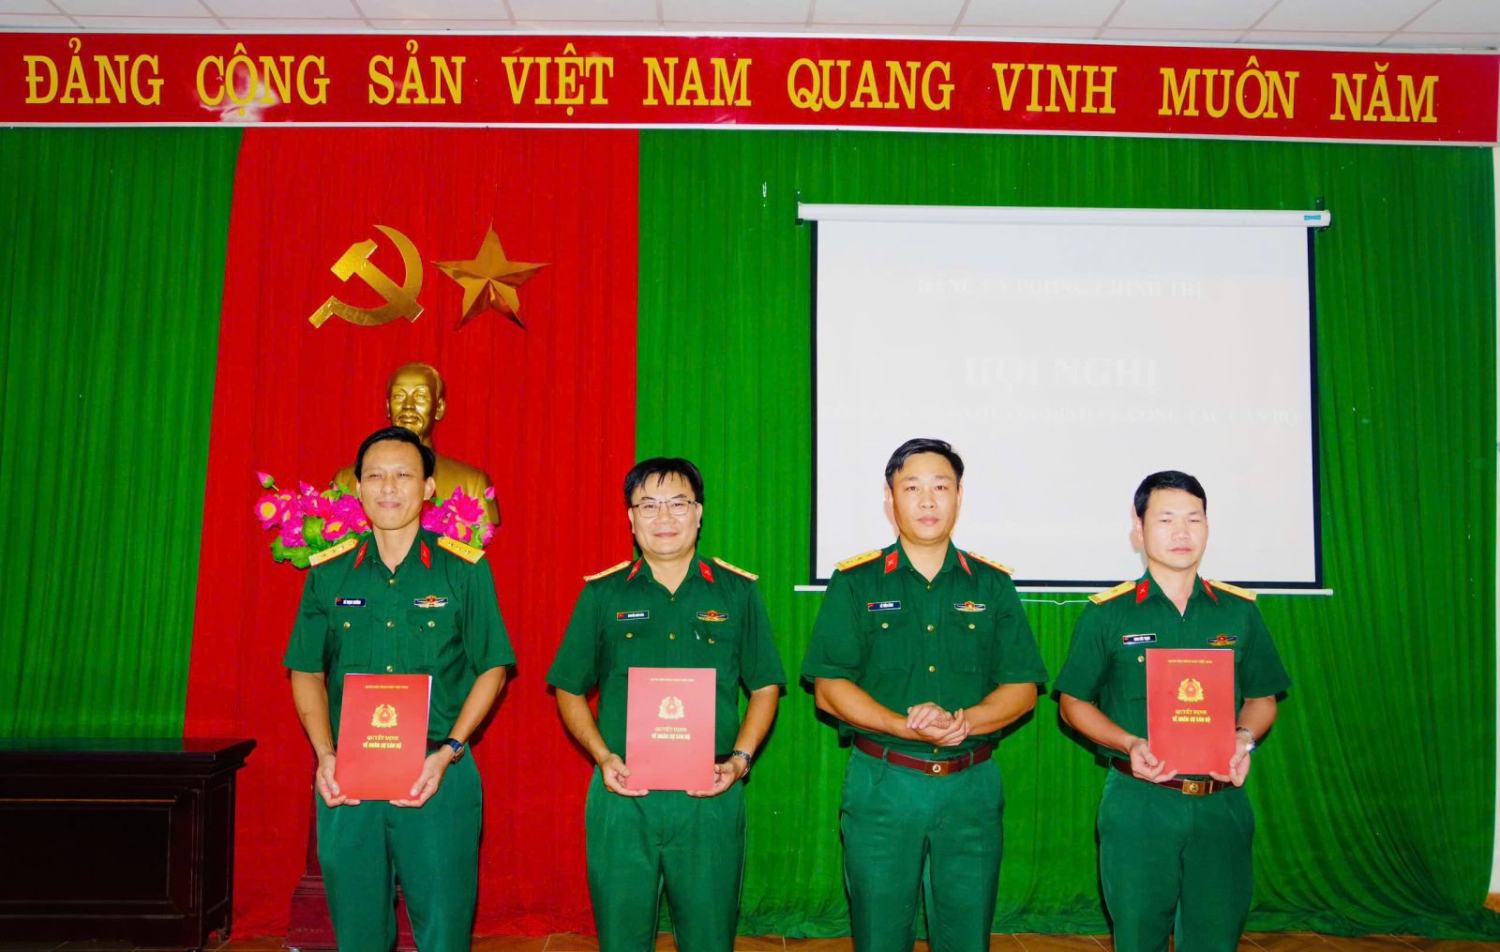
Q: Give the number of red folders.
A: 3